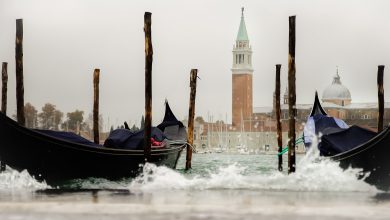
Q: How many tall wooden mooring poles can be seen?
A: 8